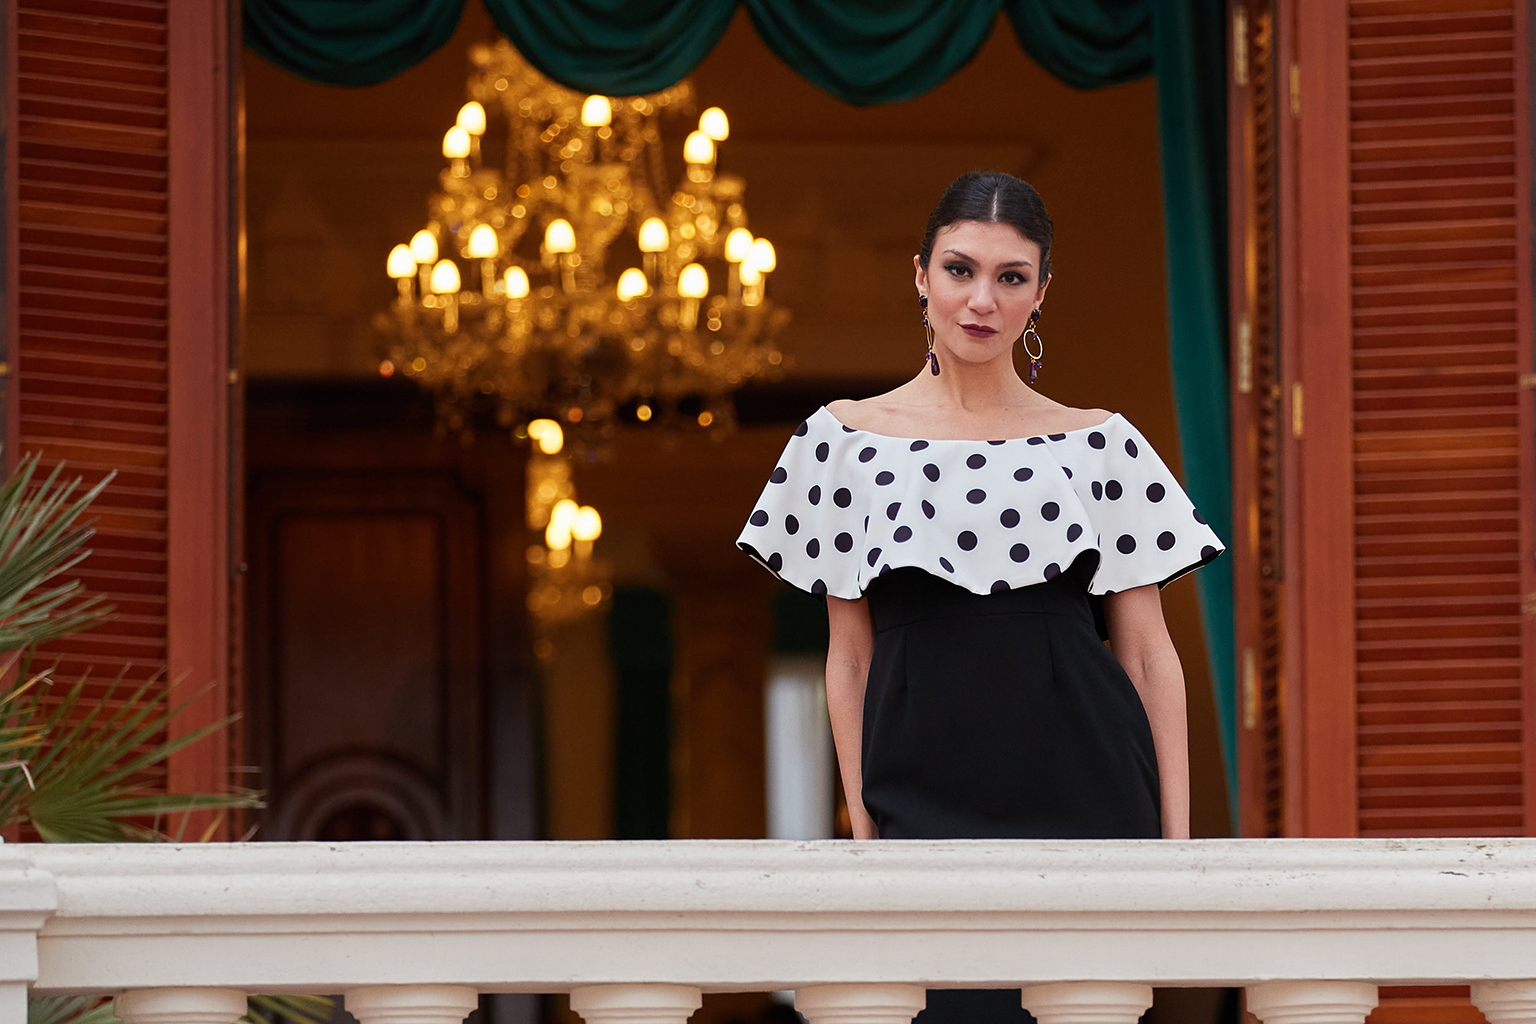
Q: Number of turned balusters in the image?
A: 7